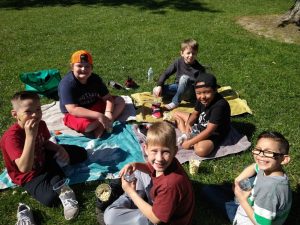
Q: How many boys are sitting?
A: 6